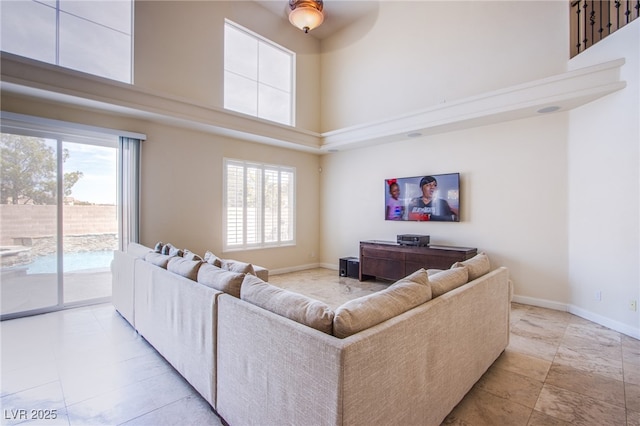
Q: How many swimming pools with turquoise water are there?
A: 1